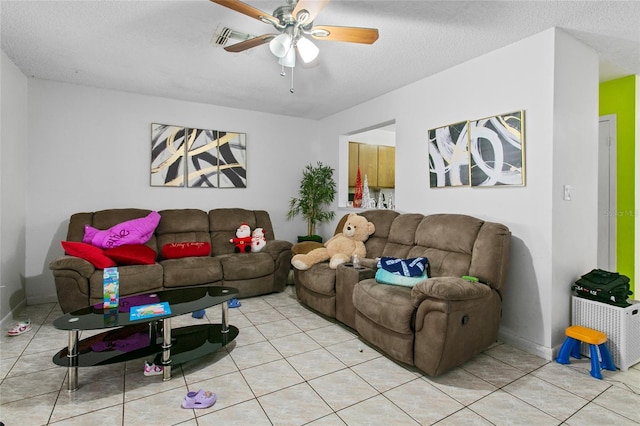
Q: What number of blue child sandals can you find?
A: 2